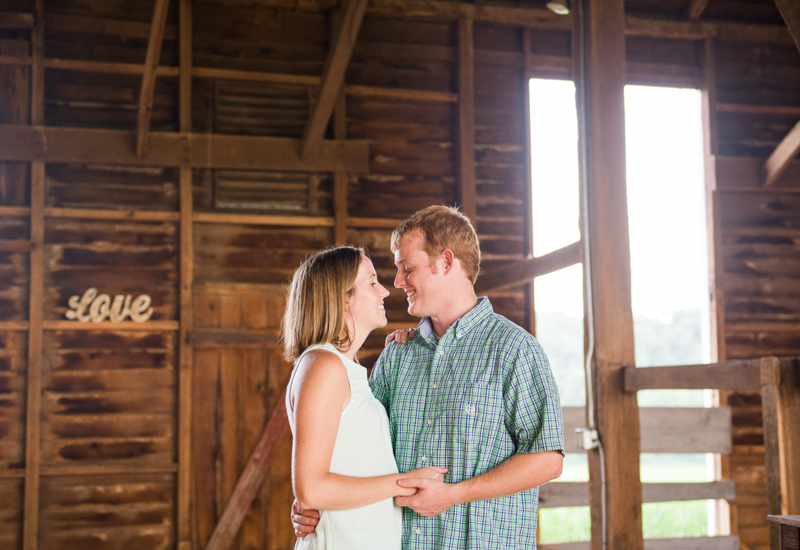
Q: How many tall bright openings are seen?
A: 2